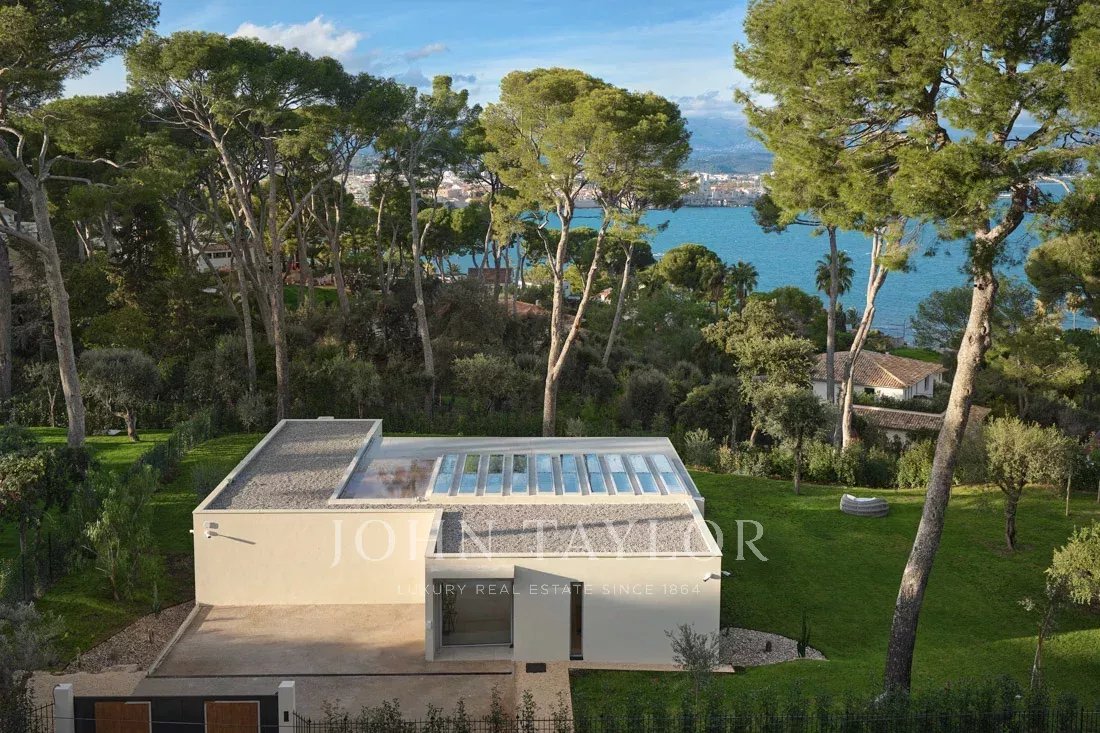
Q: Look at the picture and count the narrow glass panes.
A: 10